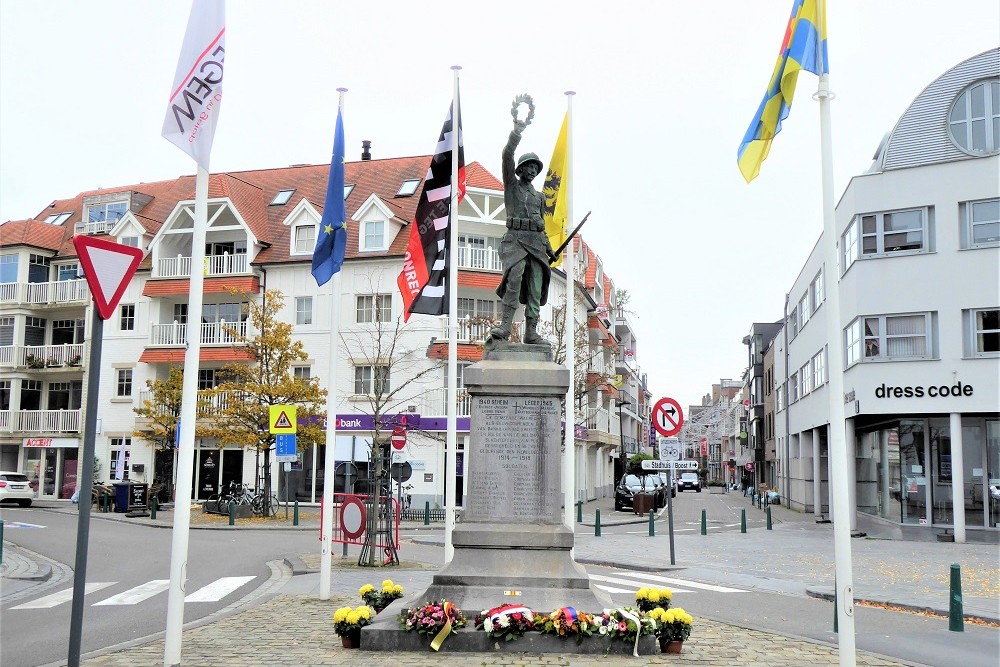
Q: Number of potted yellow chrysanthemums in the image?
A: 4